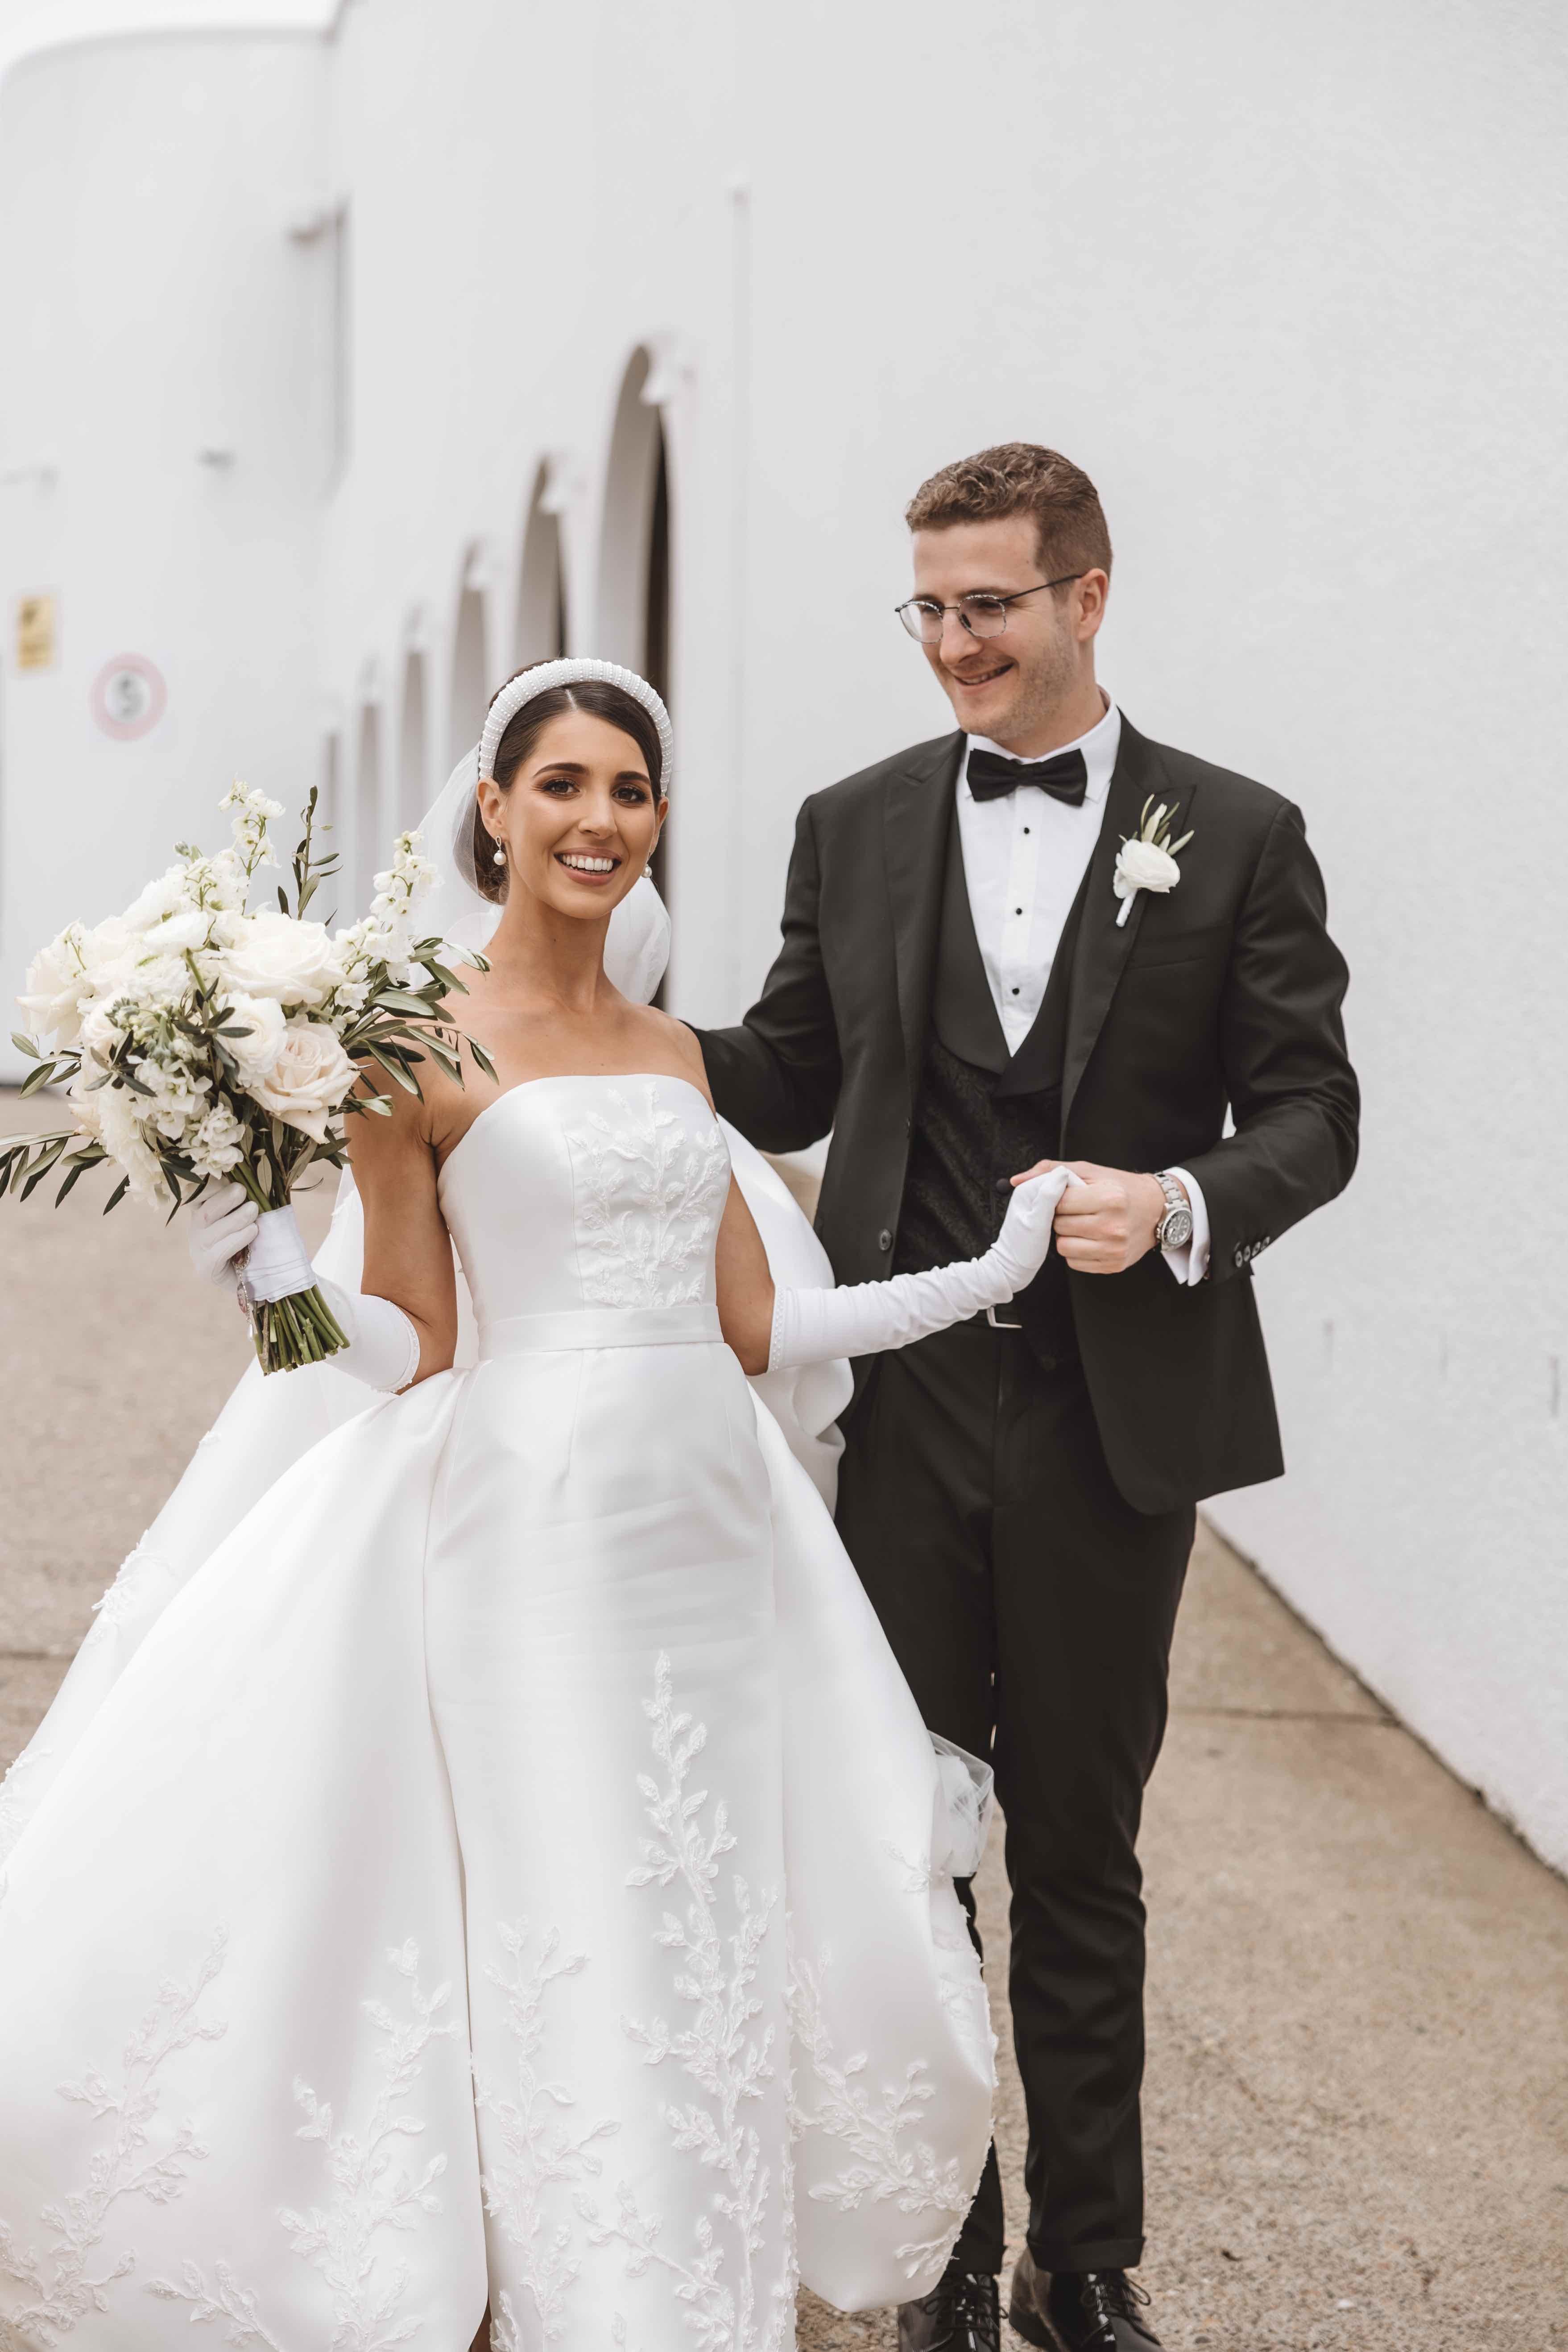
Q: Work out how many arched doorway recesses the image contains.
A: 6